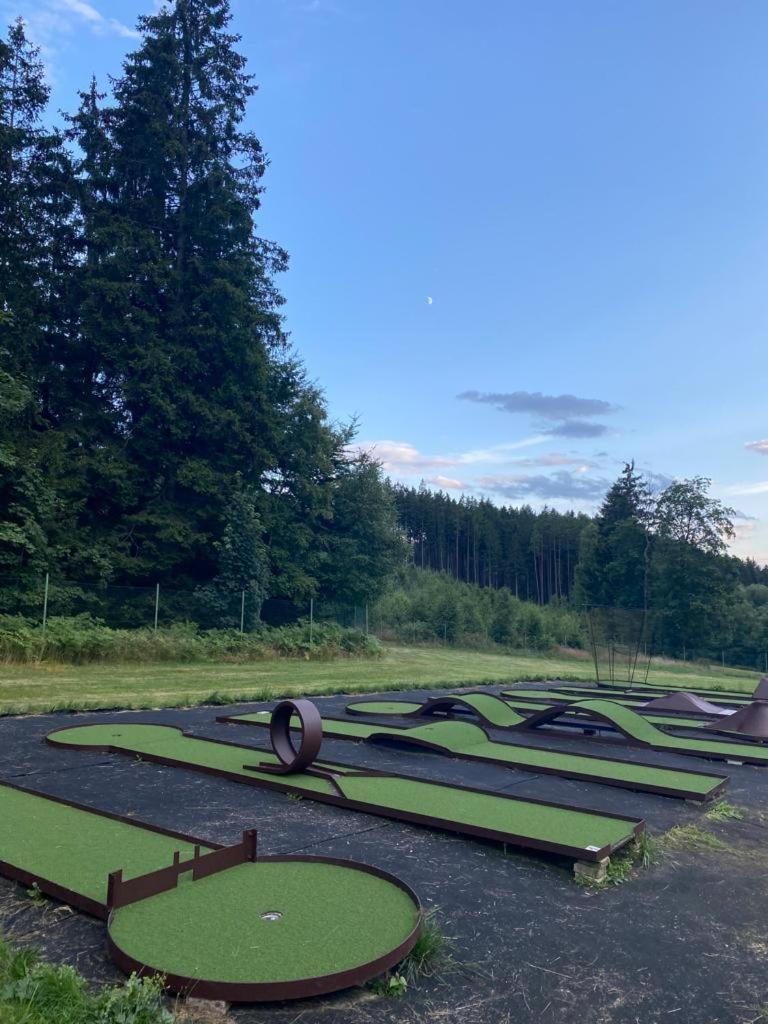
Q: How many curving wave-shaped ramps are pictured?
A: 3